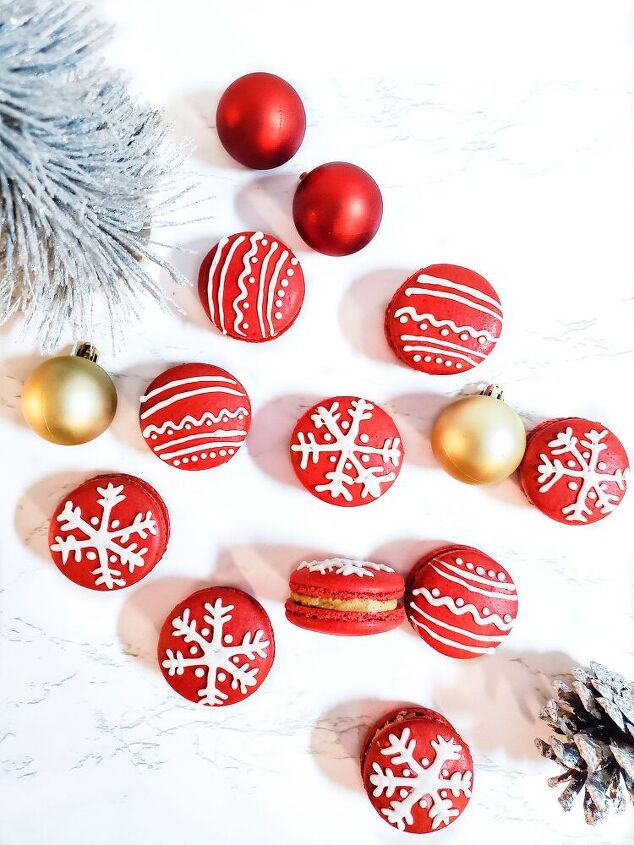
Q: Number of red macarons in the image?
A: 10